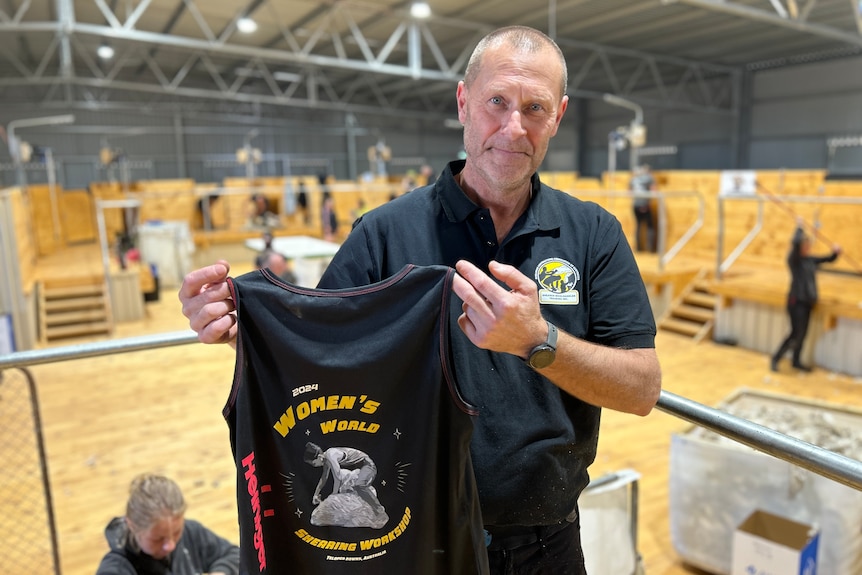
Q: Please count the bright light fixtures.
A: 3